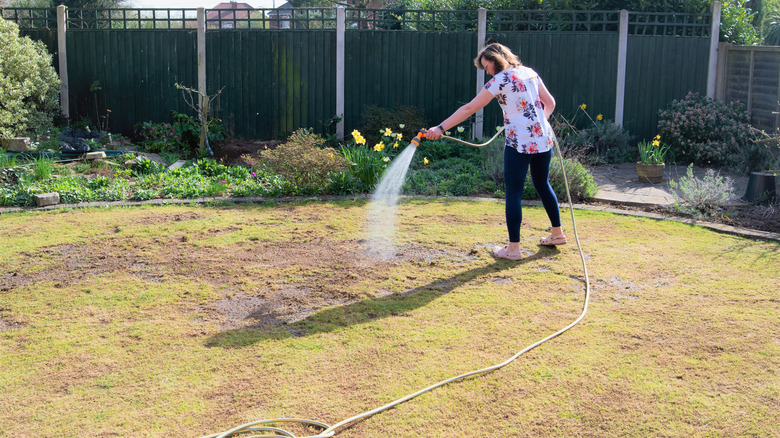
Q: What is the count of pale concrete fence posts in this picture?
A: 6